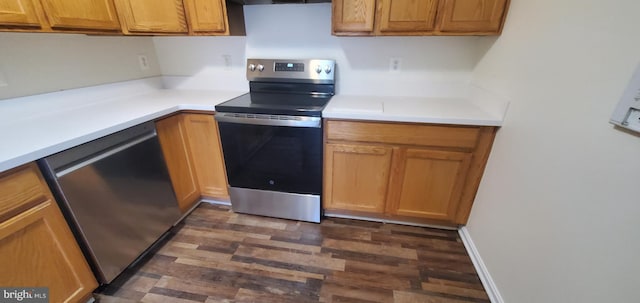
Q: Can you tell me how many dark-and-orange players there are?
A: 0